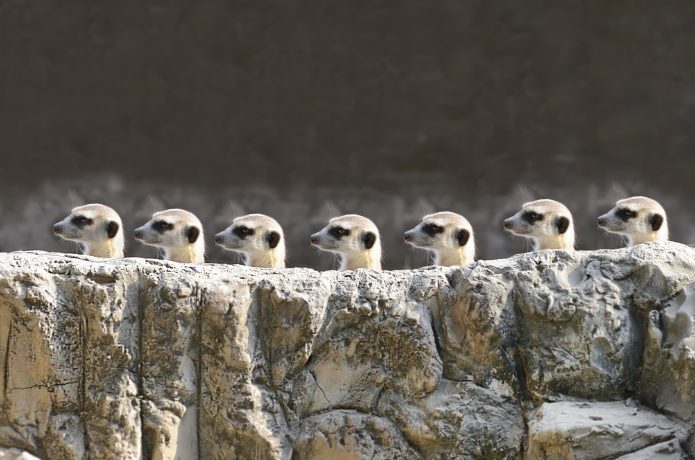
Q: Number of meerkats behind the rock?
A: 7